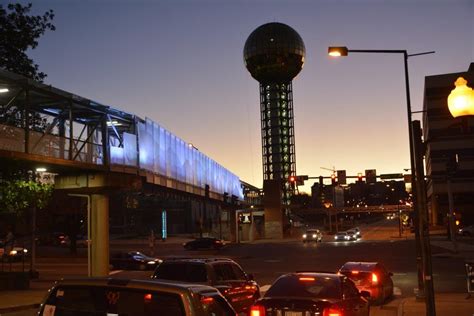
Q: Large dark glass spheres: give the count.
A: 1